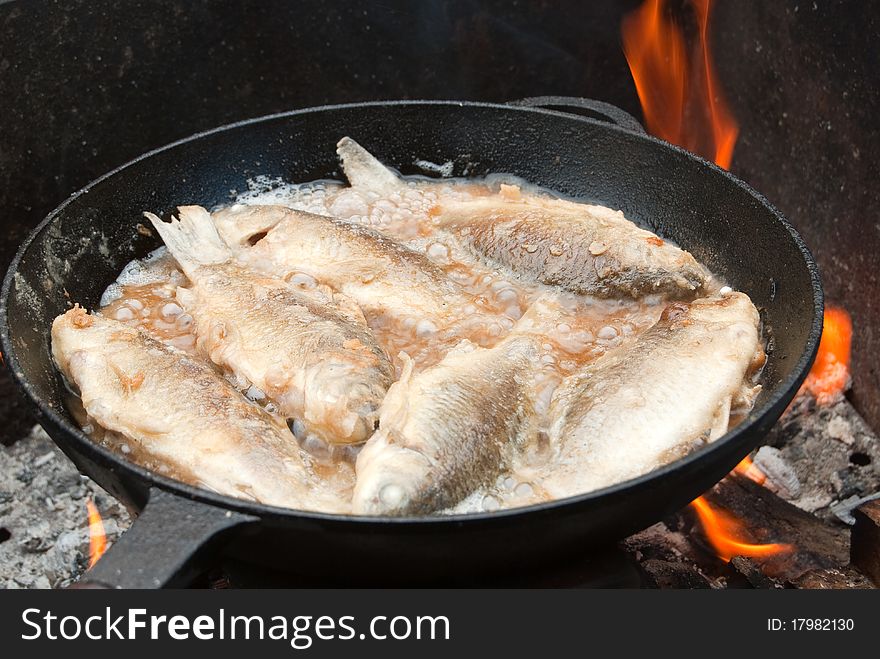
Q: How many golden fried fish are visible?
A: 6